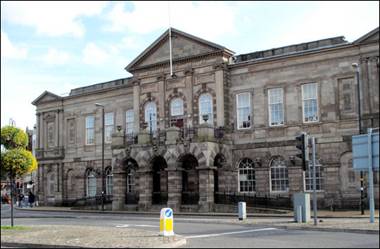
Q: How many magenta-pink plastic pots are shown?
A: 0